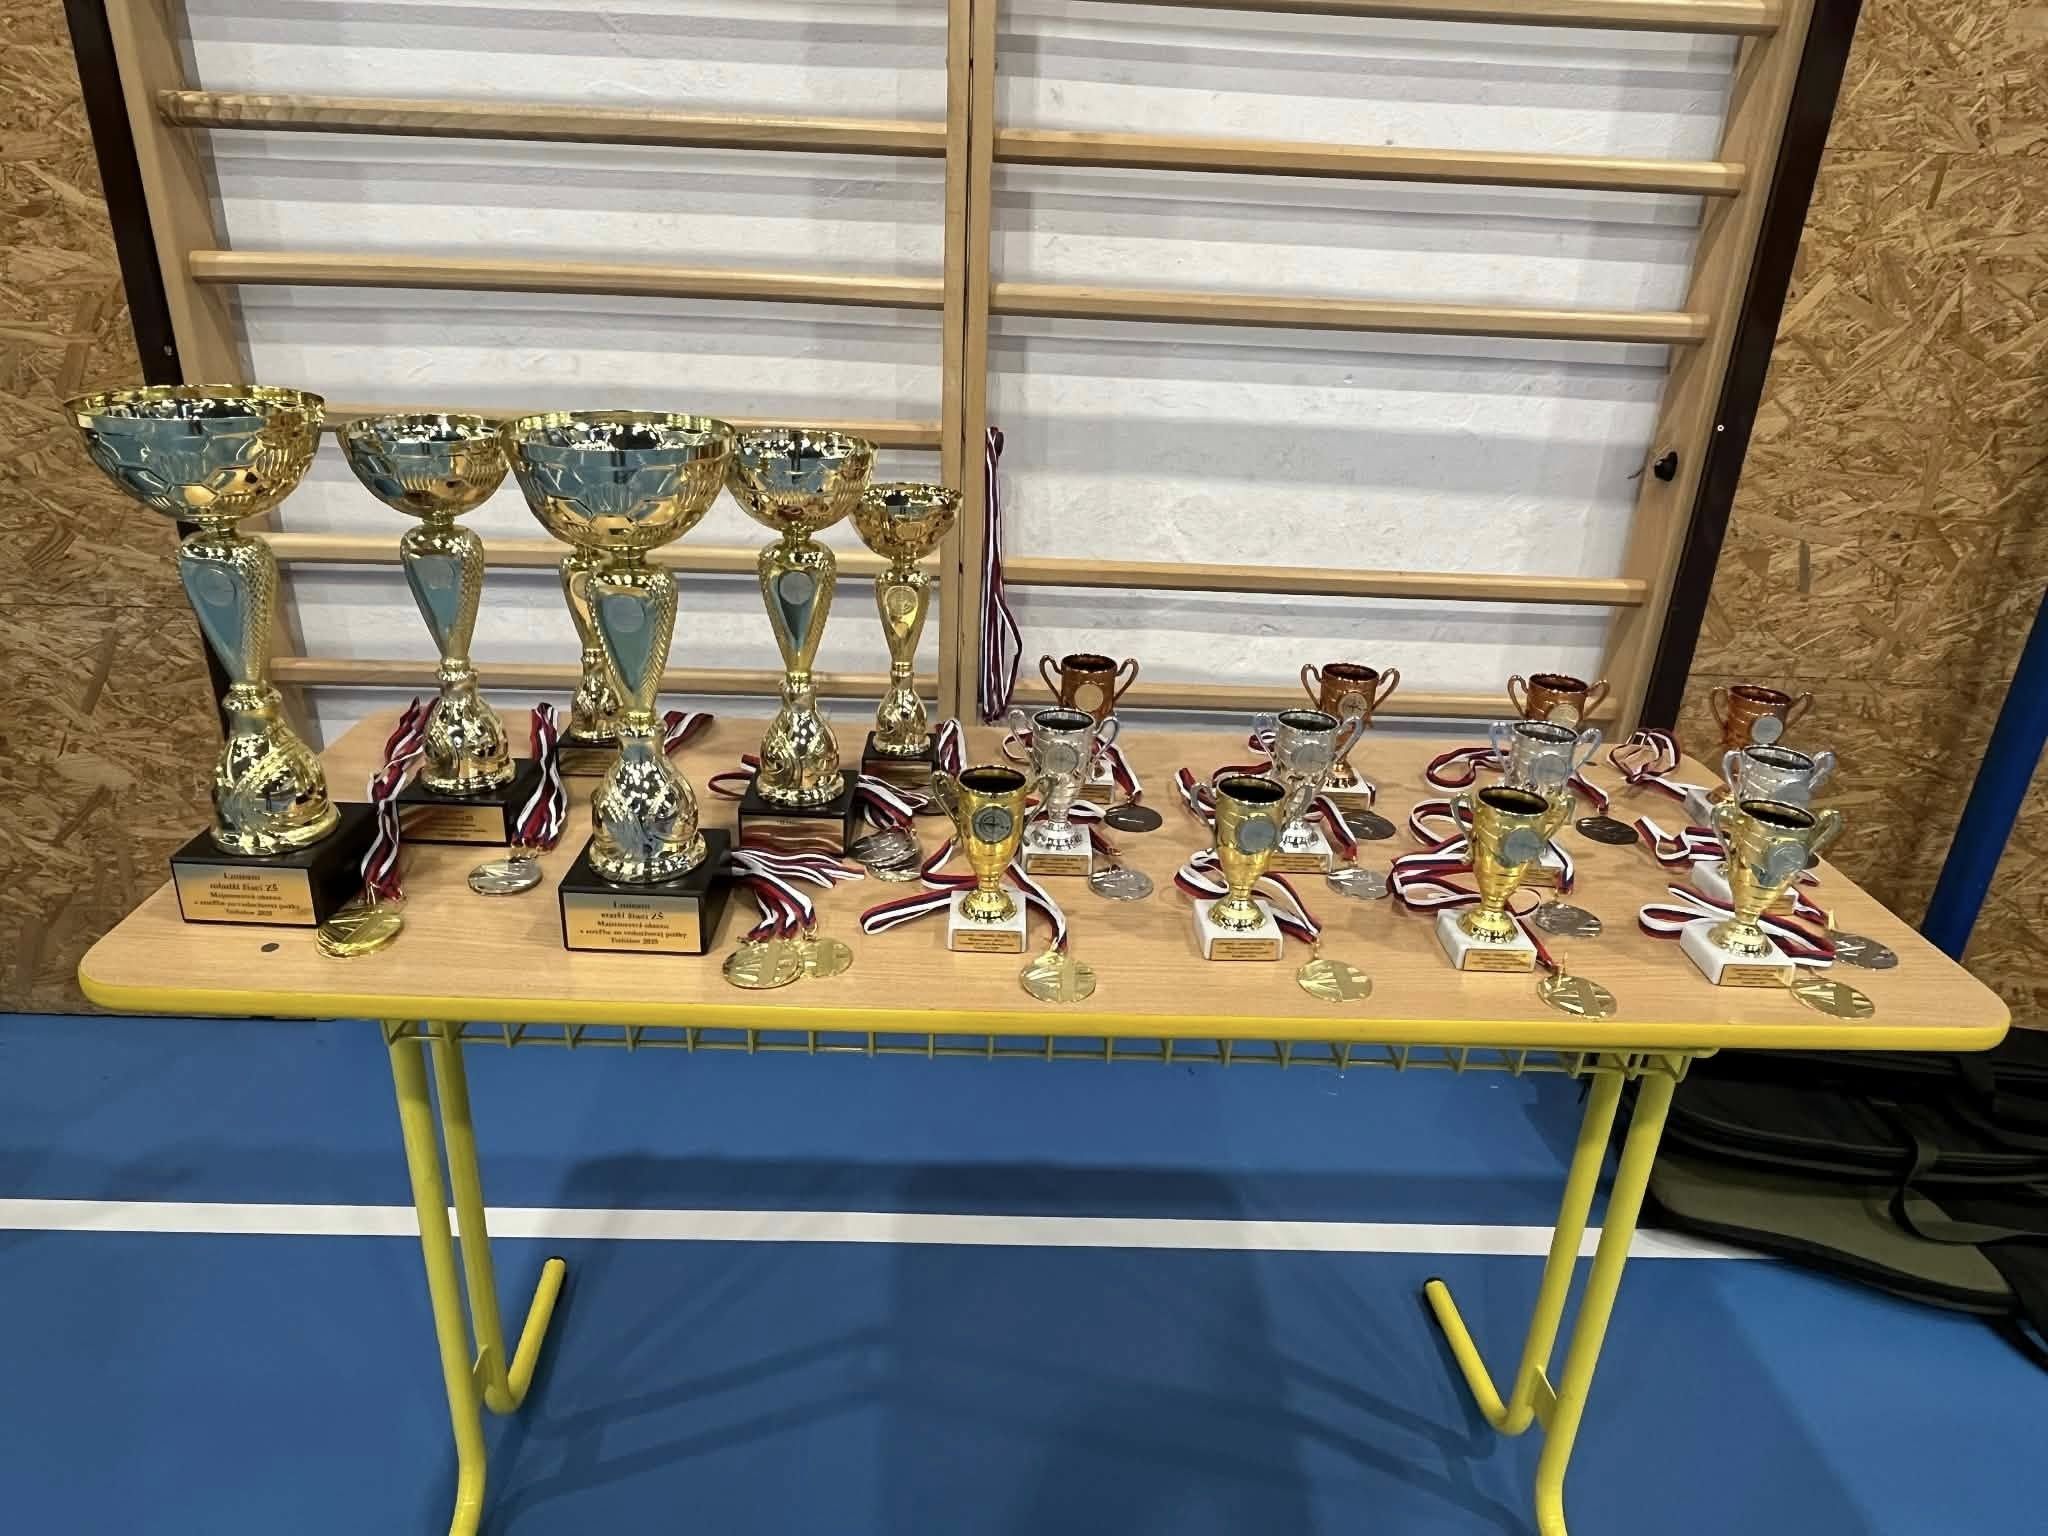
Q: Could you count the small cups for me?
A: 12